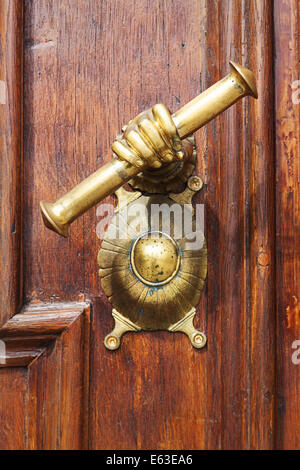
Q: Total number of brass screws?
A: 3